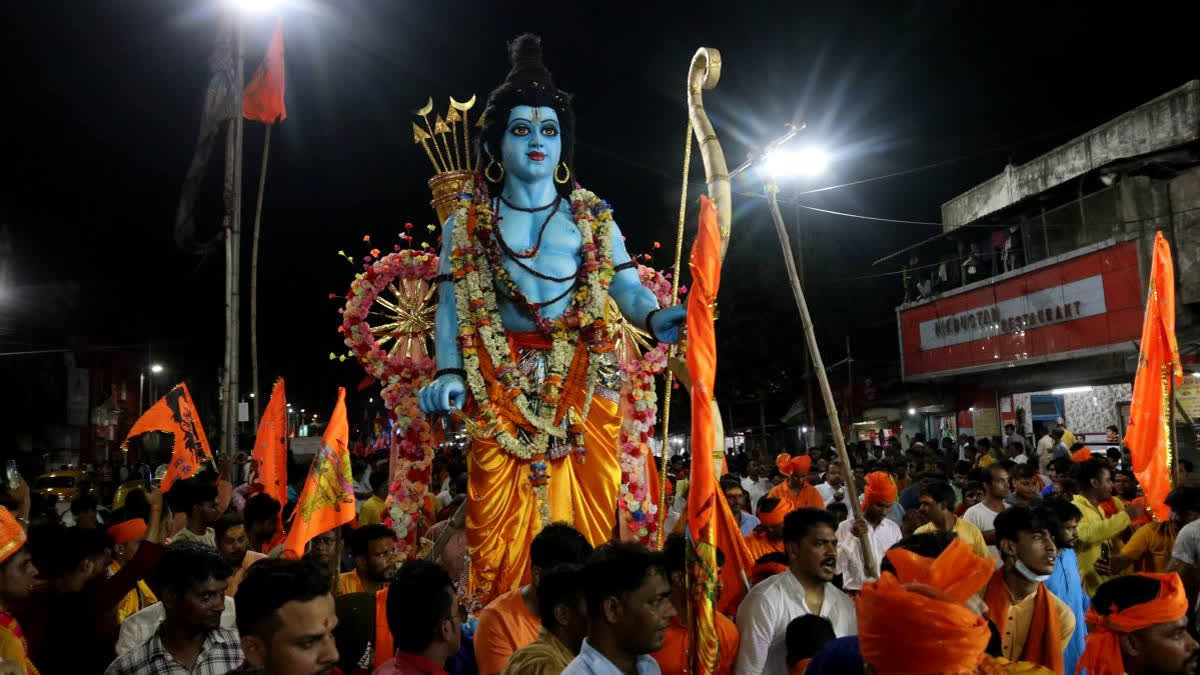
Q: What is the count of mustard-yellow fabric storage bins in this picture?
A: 0